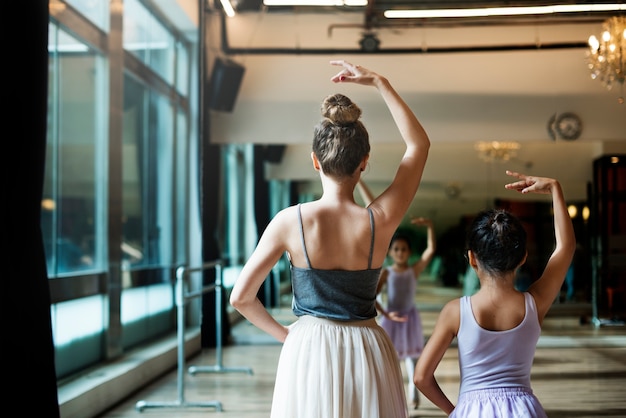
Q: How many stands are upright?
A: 2